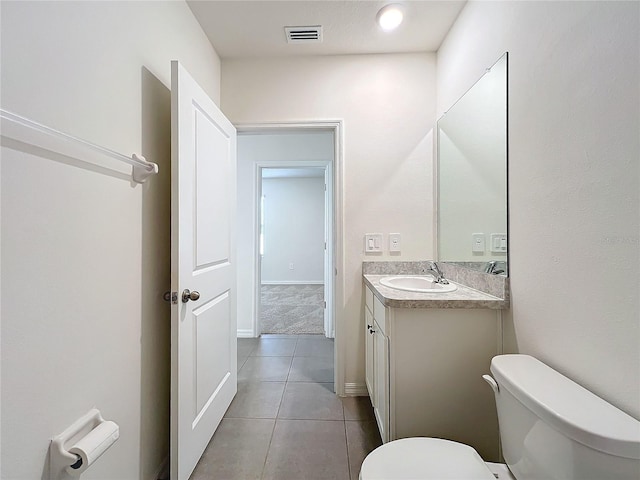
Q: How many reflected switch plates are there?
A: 2